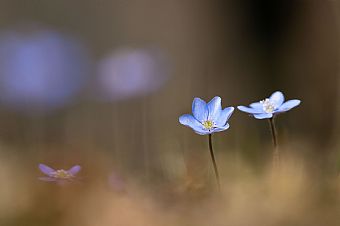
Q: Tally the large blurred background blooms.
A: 2